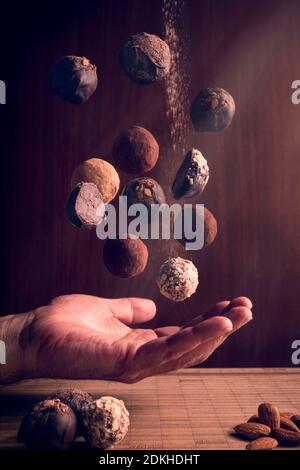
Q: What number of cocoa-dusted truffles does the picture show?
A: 3